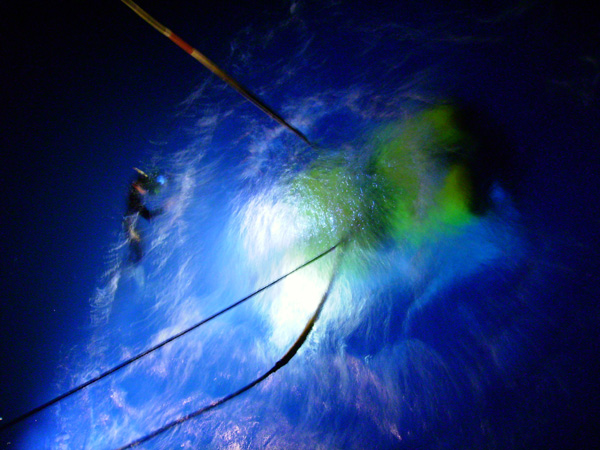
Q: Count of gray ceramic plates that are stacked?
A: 0